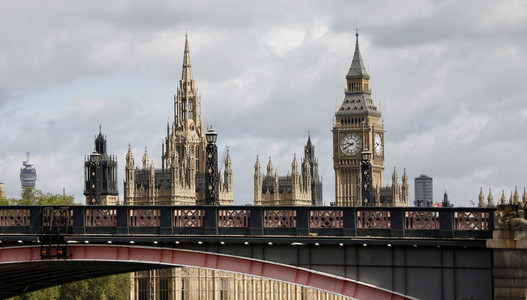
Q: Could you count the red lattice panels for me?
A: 11